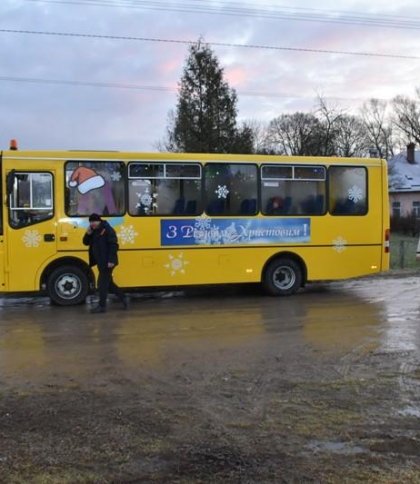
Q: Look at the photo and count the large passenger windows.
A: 5